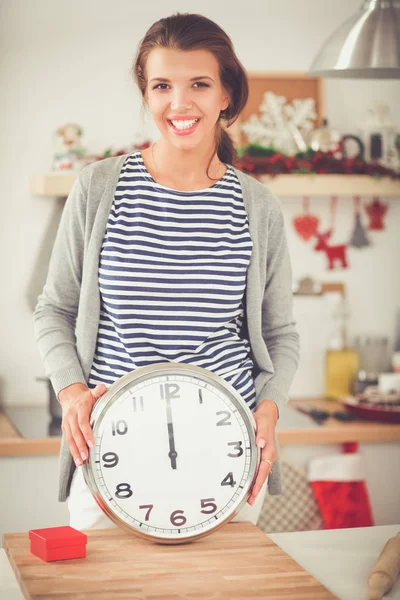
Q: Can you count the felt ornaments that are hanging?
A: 4